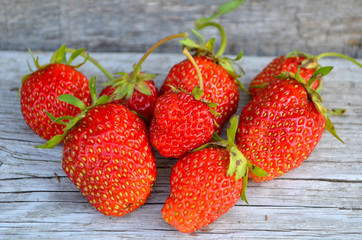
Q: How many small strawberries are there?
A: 2